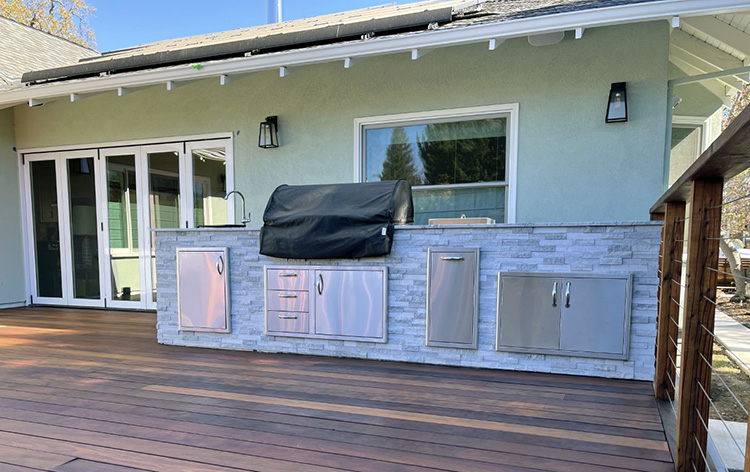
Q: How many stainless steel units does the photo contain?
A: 4